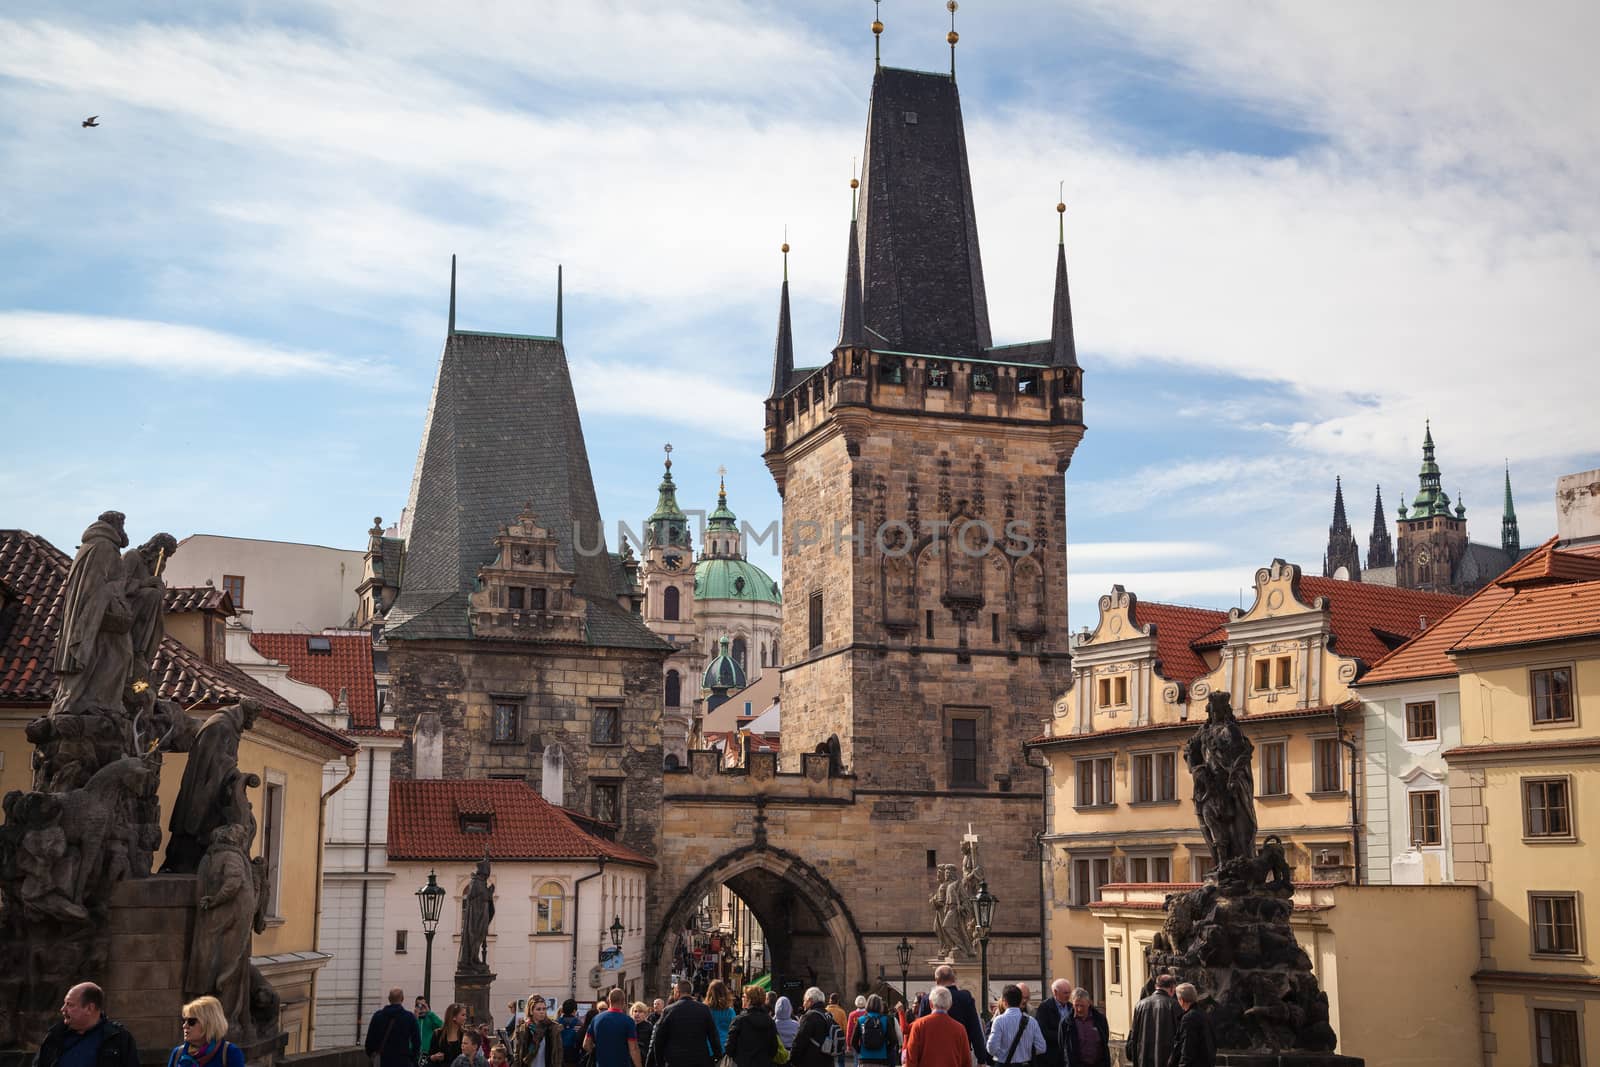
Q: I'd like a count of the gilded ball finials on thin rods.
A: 5